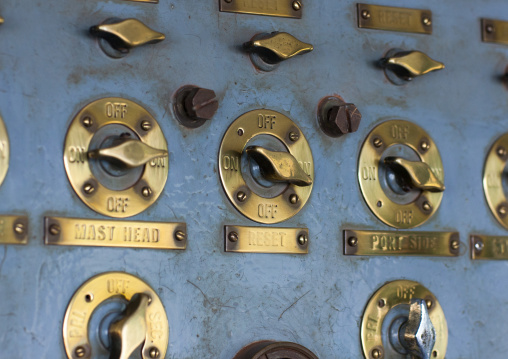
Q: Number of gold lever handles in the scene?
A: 7